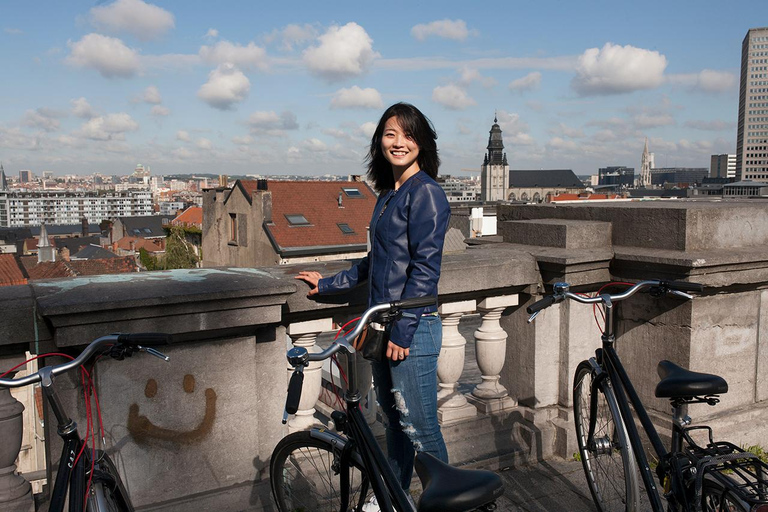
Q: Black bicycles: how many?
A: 3